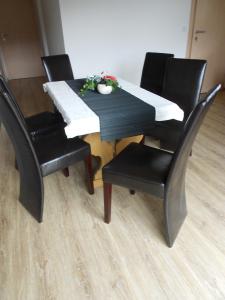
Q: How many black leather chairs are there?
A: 6